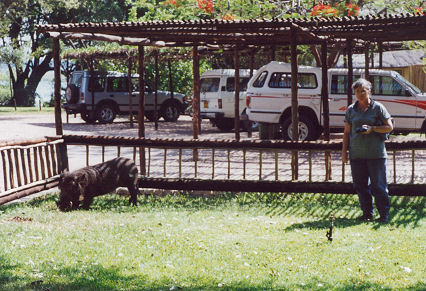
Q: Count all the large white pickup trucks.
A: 1